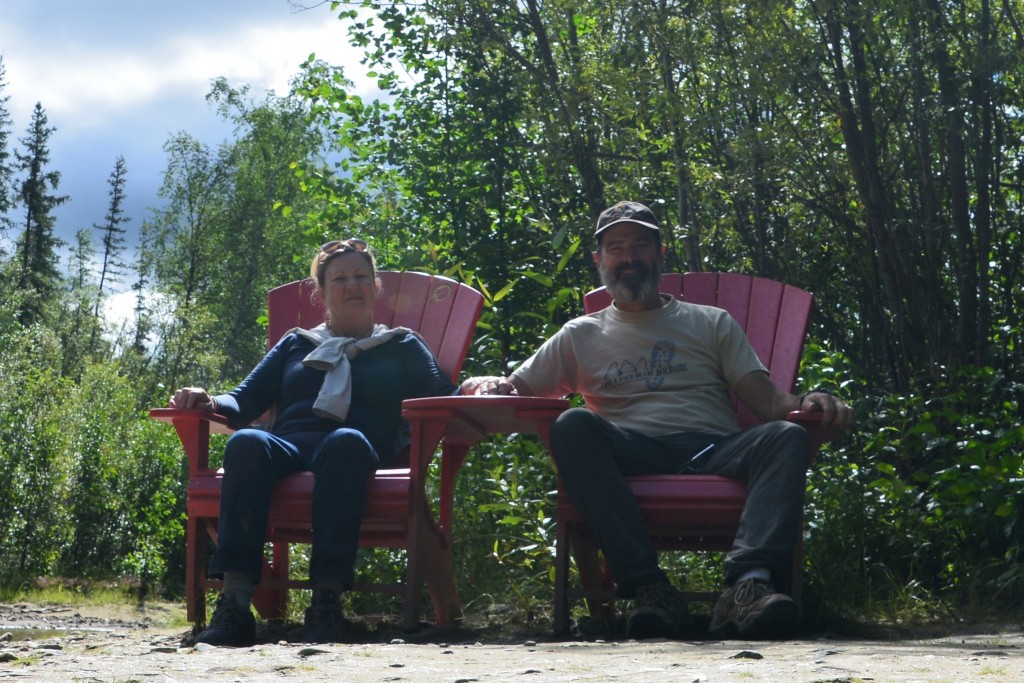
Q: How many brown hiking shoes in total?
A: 2